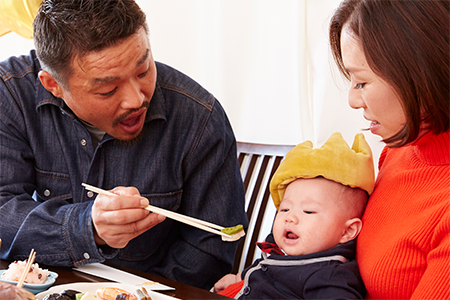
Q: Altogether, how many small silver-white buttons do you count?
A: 4